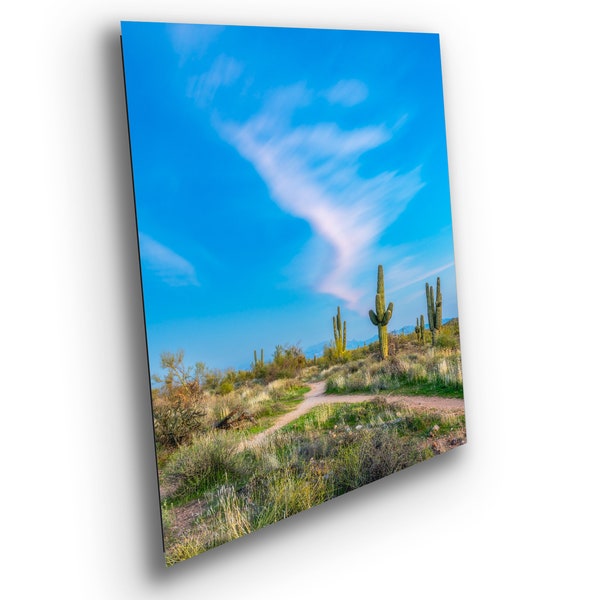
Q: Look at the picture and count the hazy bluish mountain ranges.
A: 1